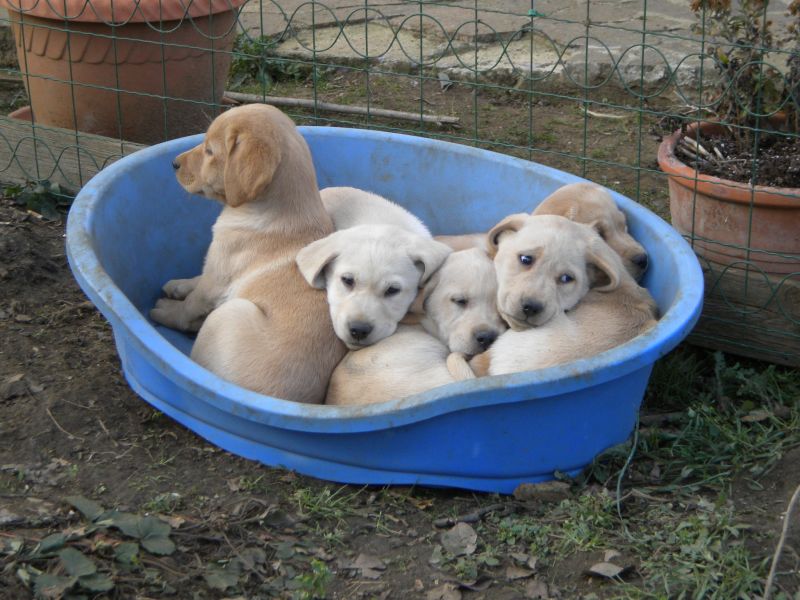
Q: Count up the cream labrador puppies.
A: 5